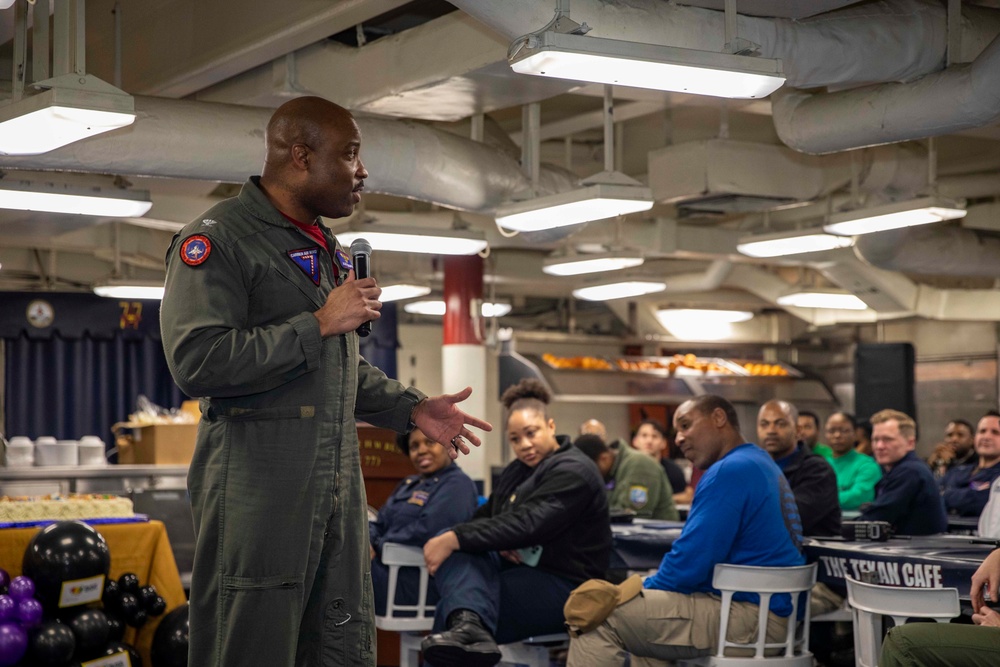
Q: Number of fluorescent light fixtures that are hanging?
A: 14